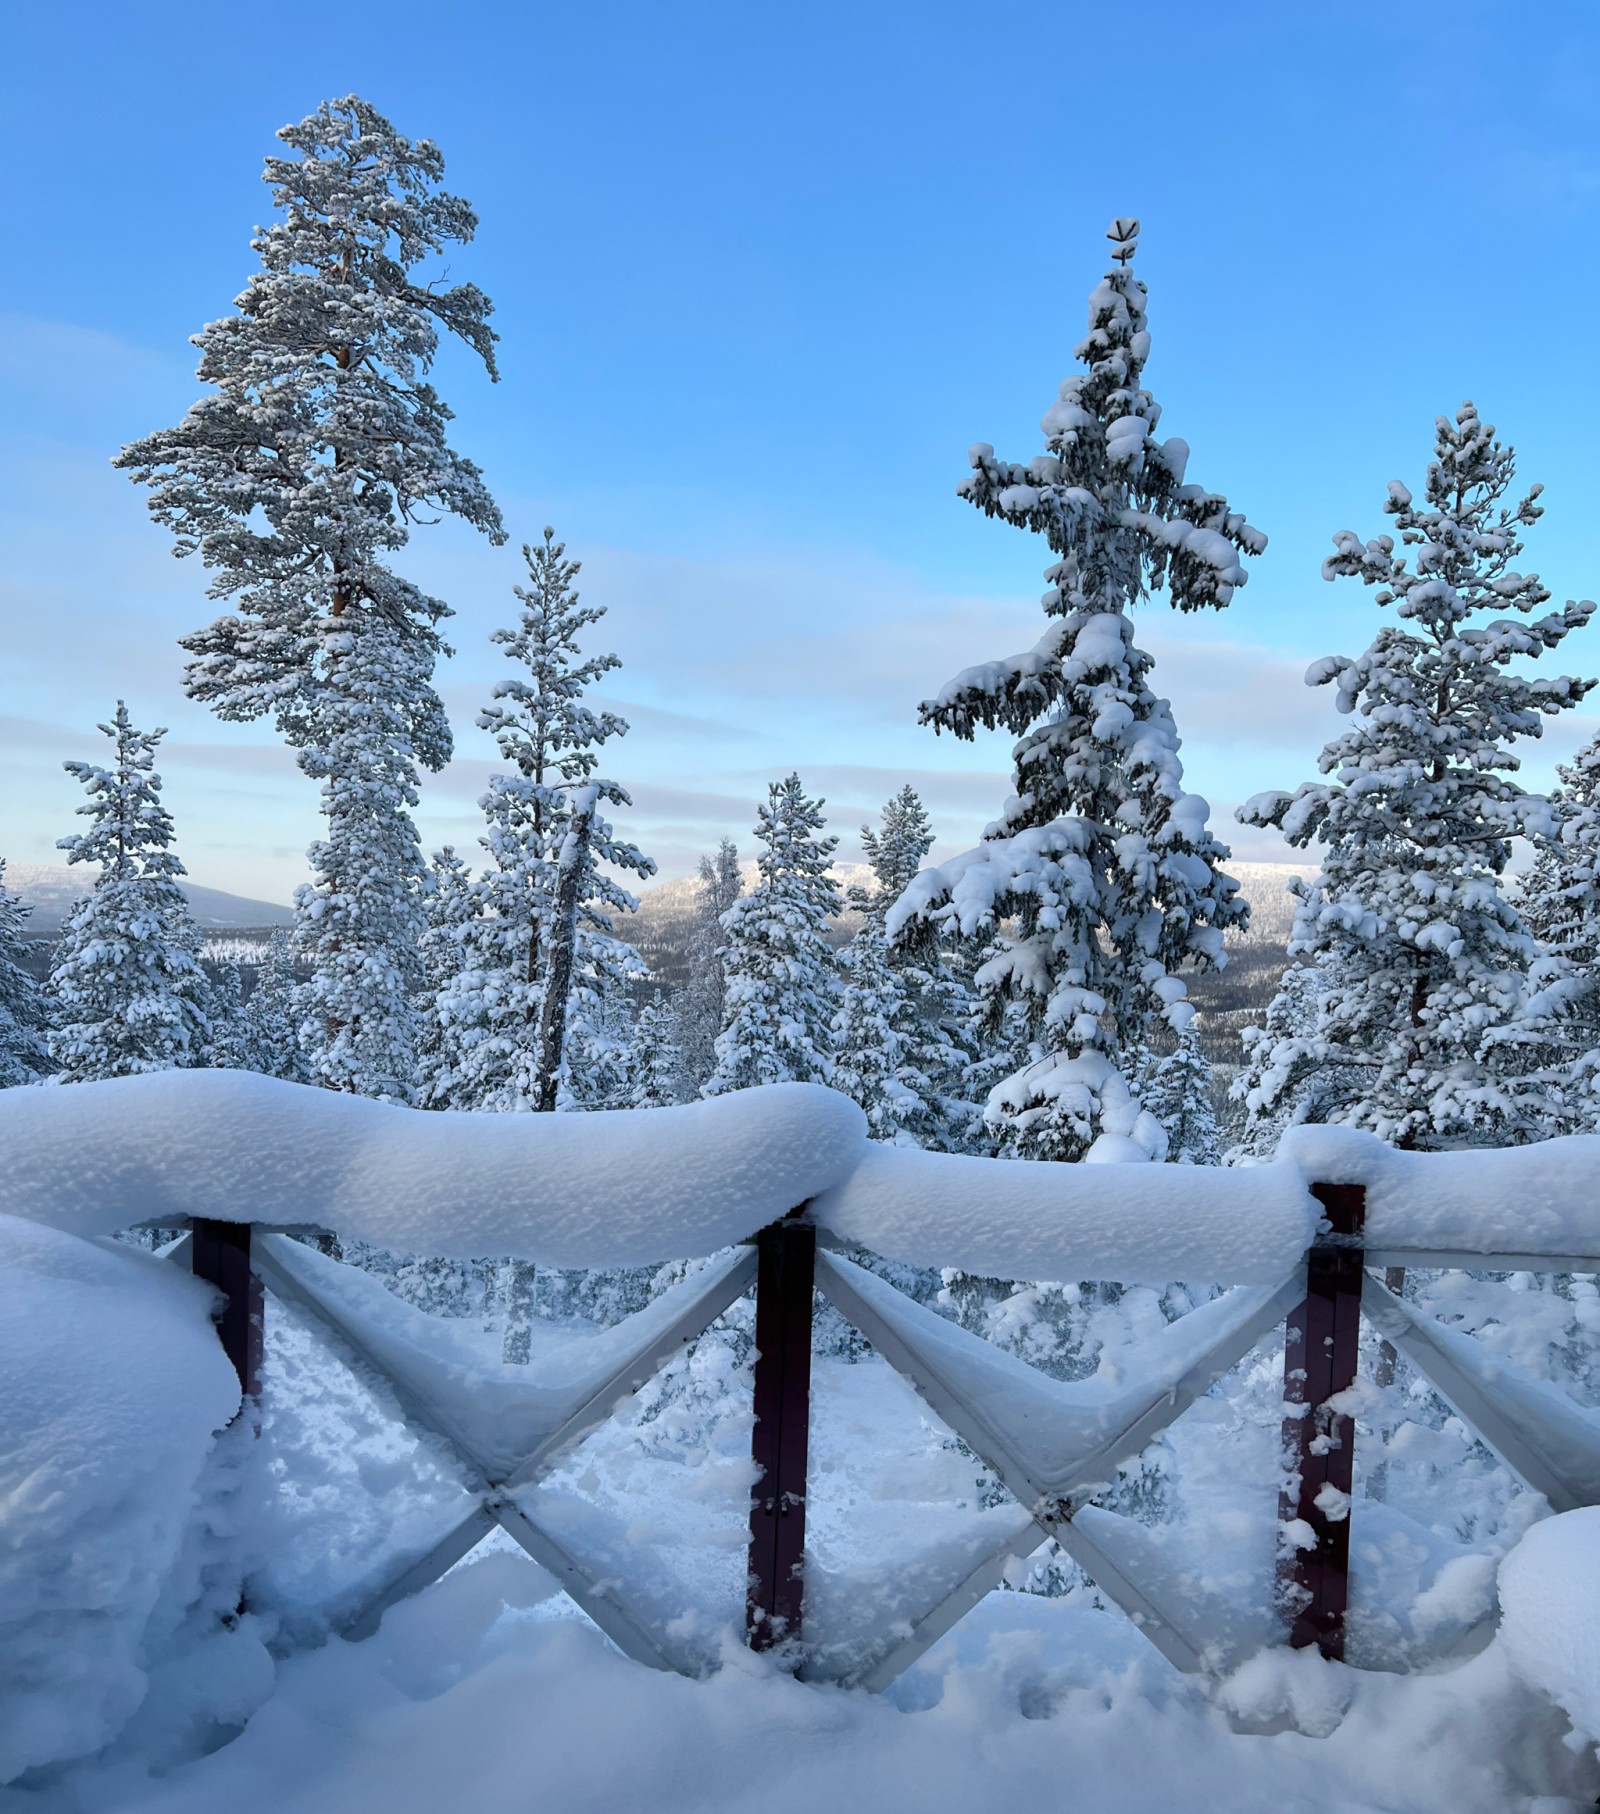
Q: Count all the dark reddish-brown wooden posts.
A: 3